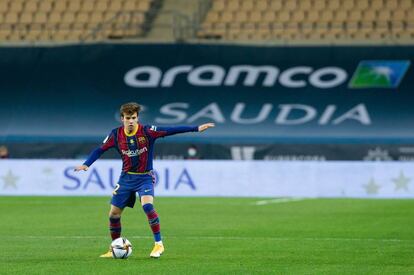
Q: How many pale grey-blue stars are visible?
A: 3